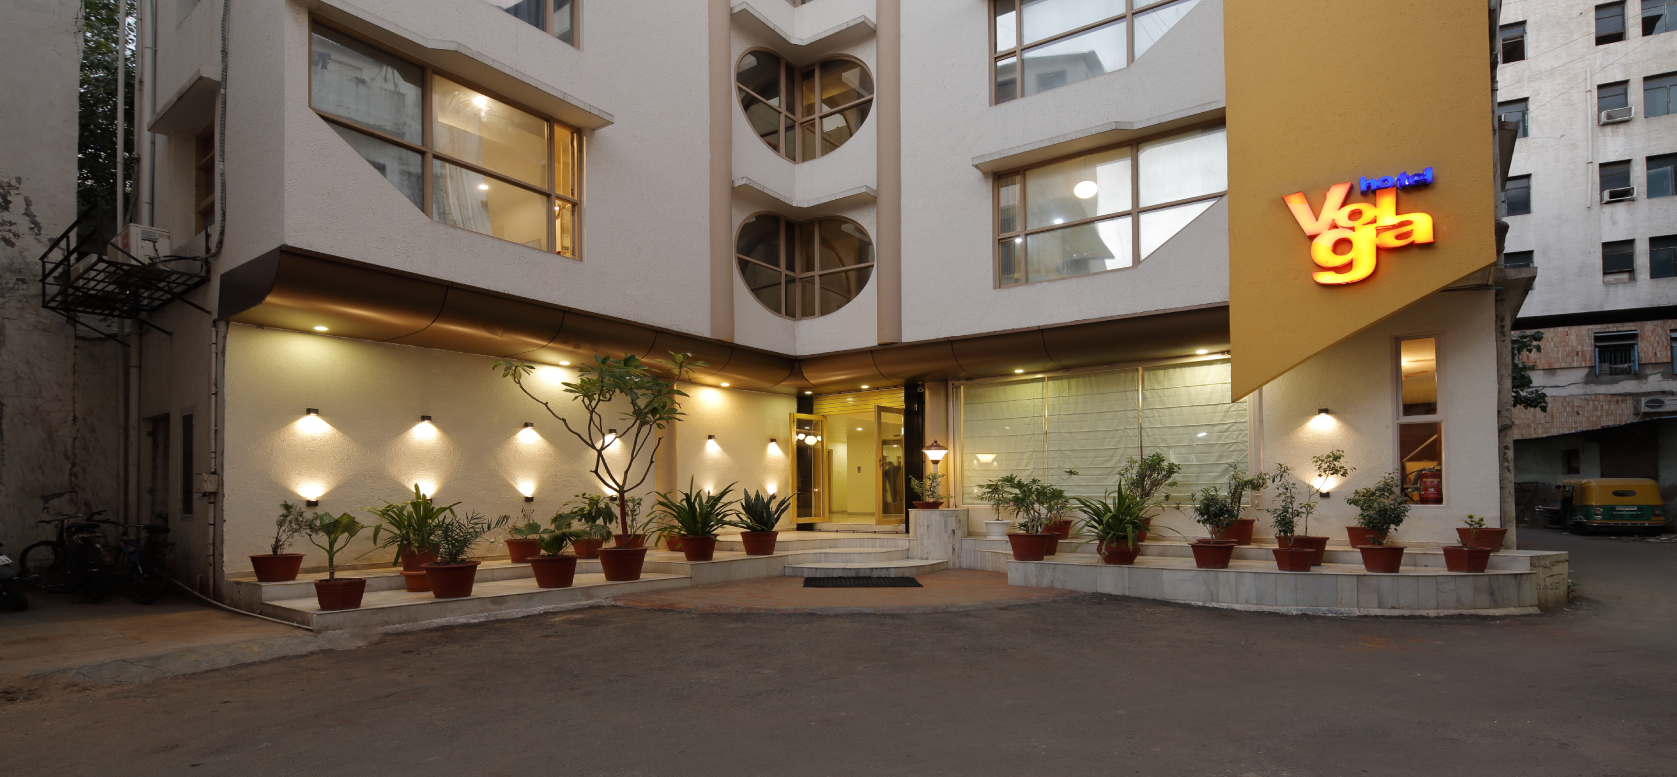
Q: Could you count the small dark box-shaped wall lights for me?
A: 14